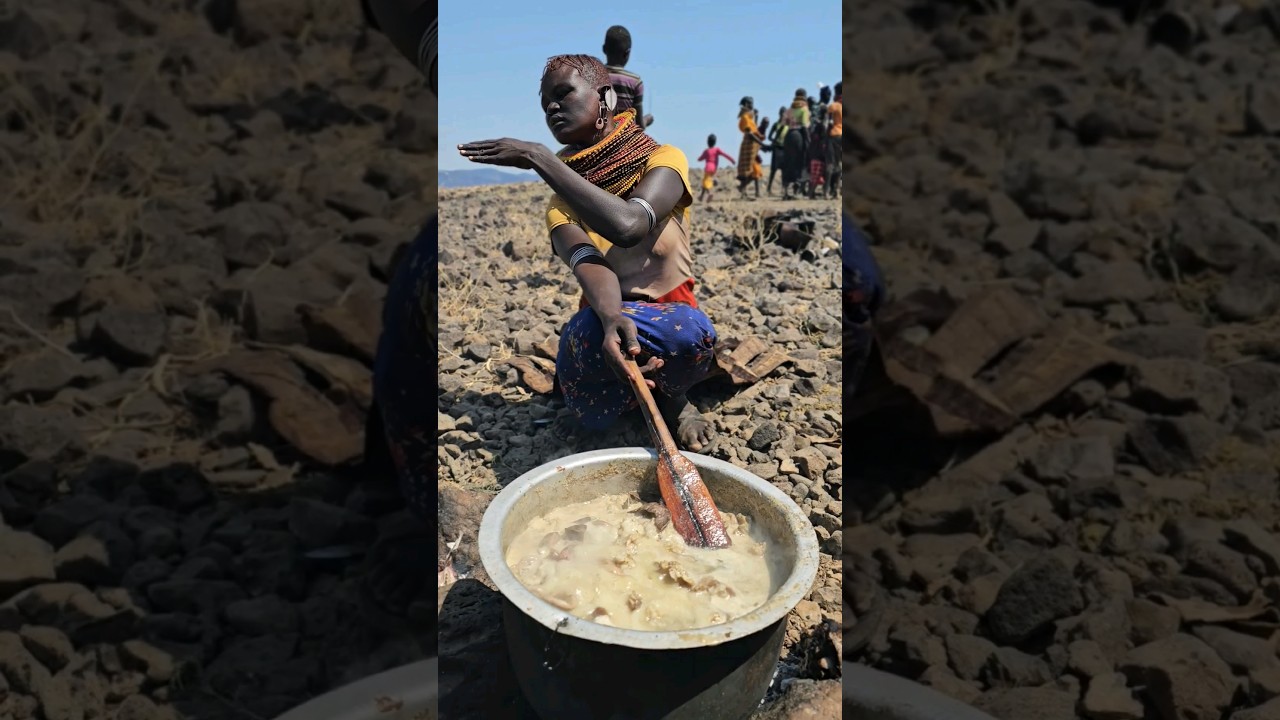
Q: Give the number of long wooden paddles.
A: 1